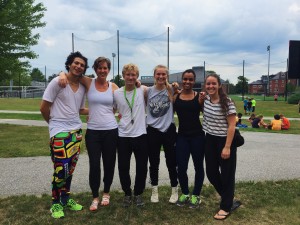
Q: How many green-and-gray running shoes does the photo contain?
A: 2